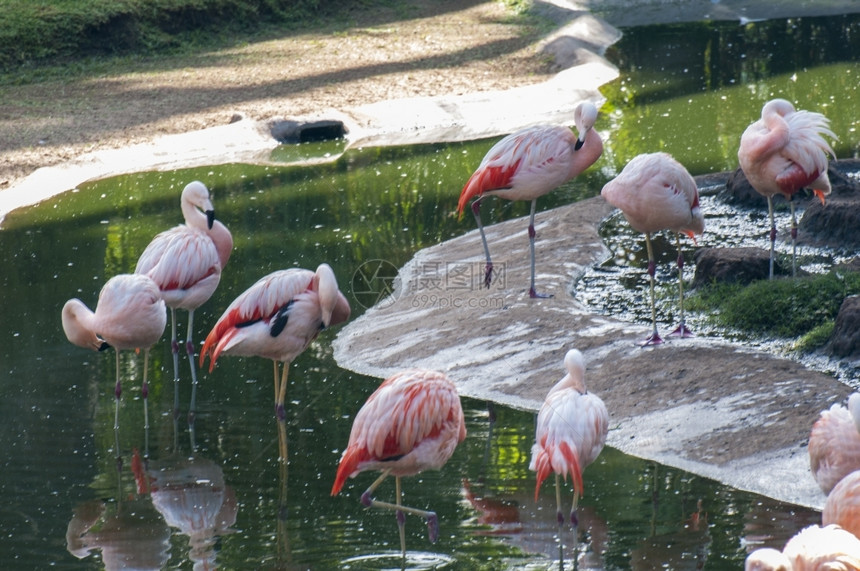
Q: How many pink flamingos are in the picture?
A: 11